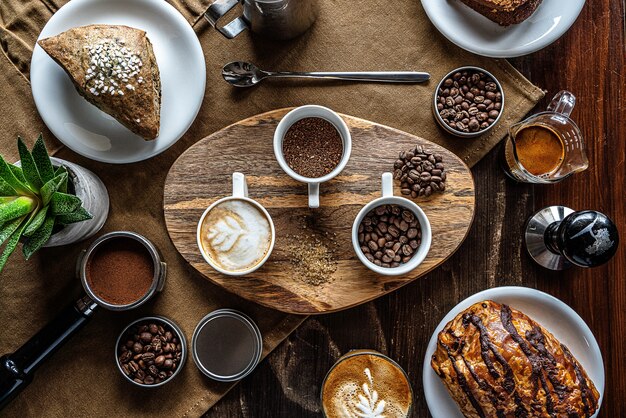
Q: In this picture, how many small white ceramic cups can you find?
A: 3